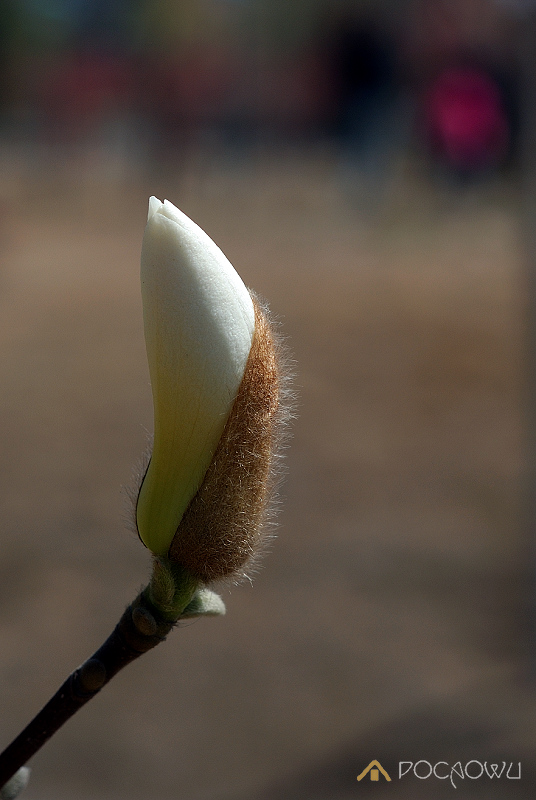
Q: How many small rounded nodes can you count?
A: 2